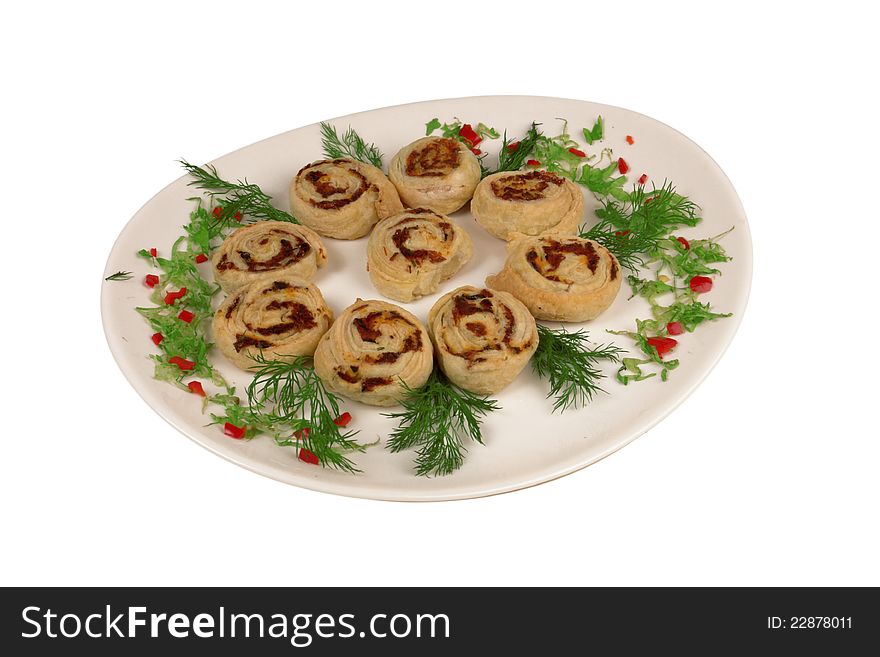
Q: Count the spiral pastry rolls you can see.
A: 9